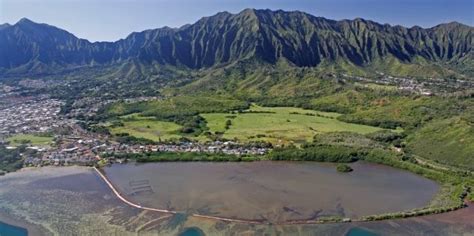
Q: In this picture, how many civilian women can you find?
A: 0